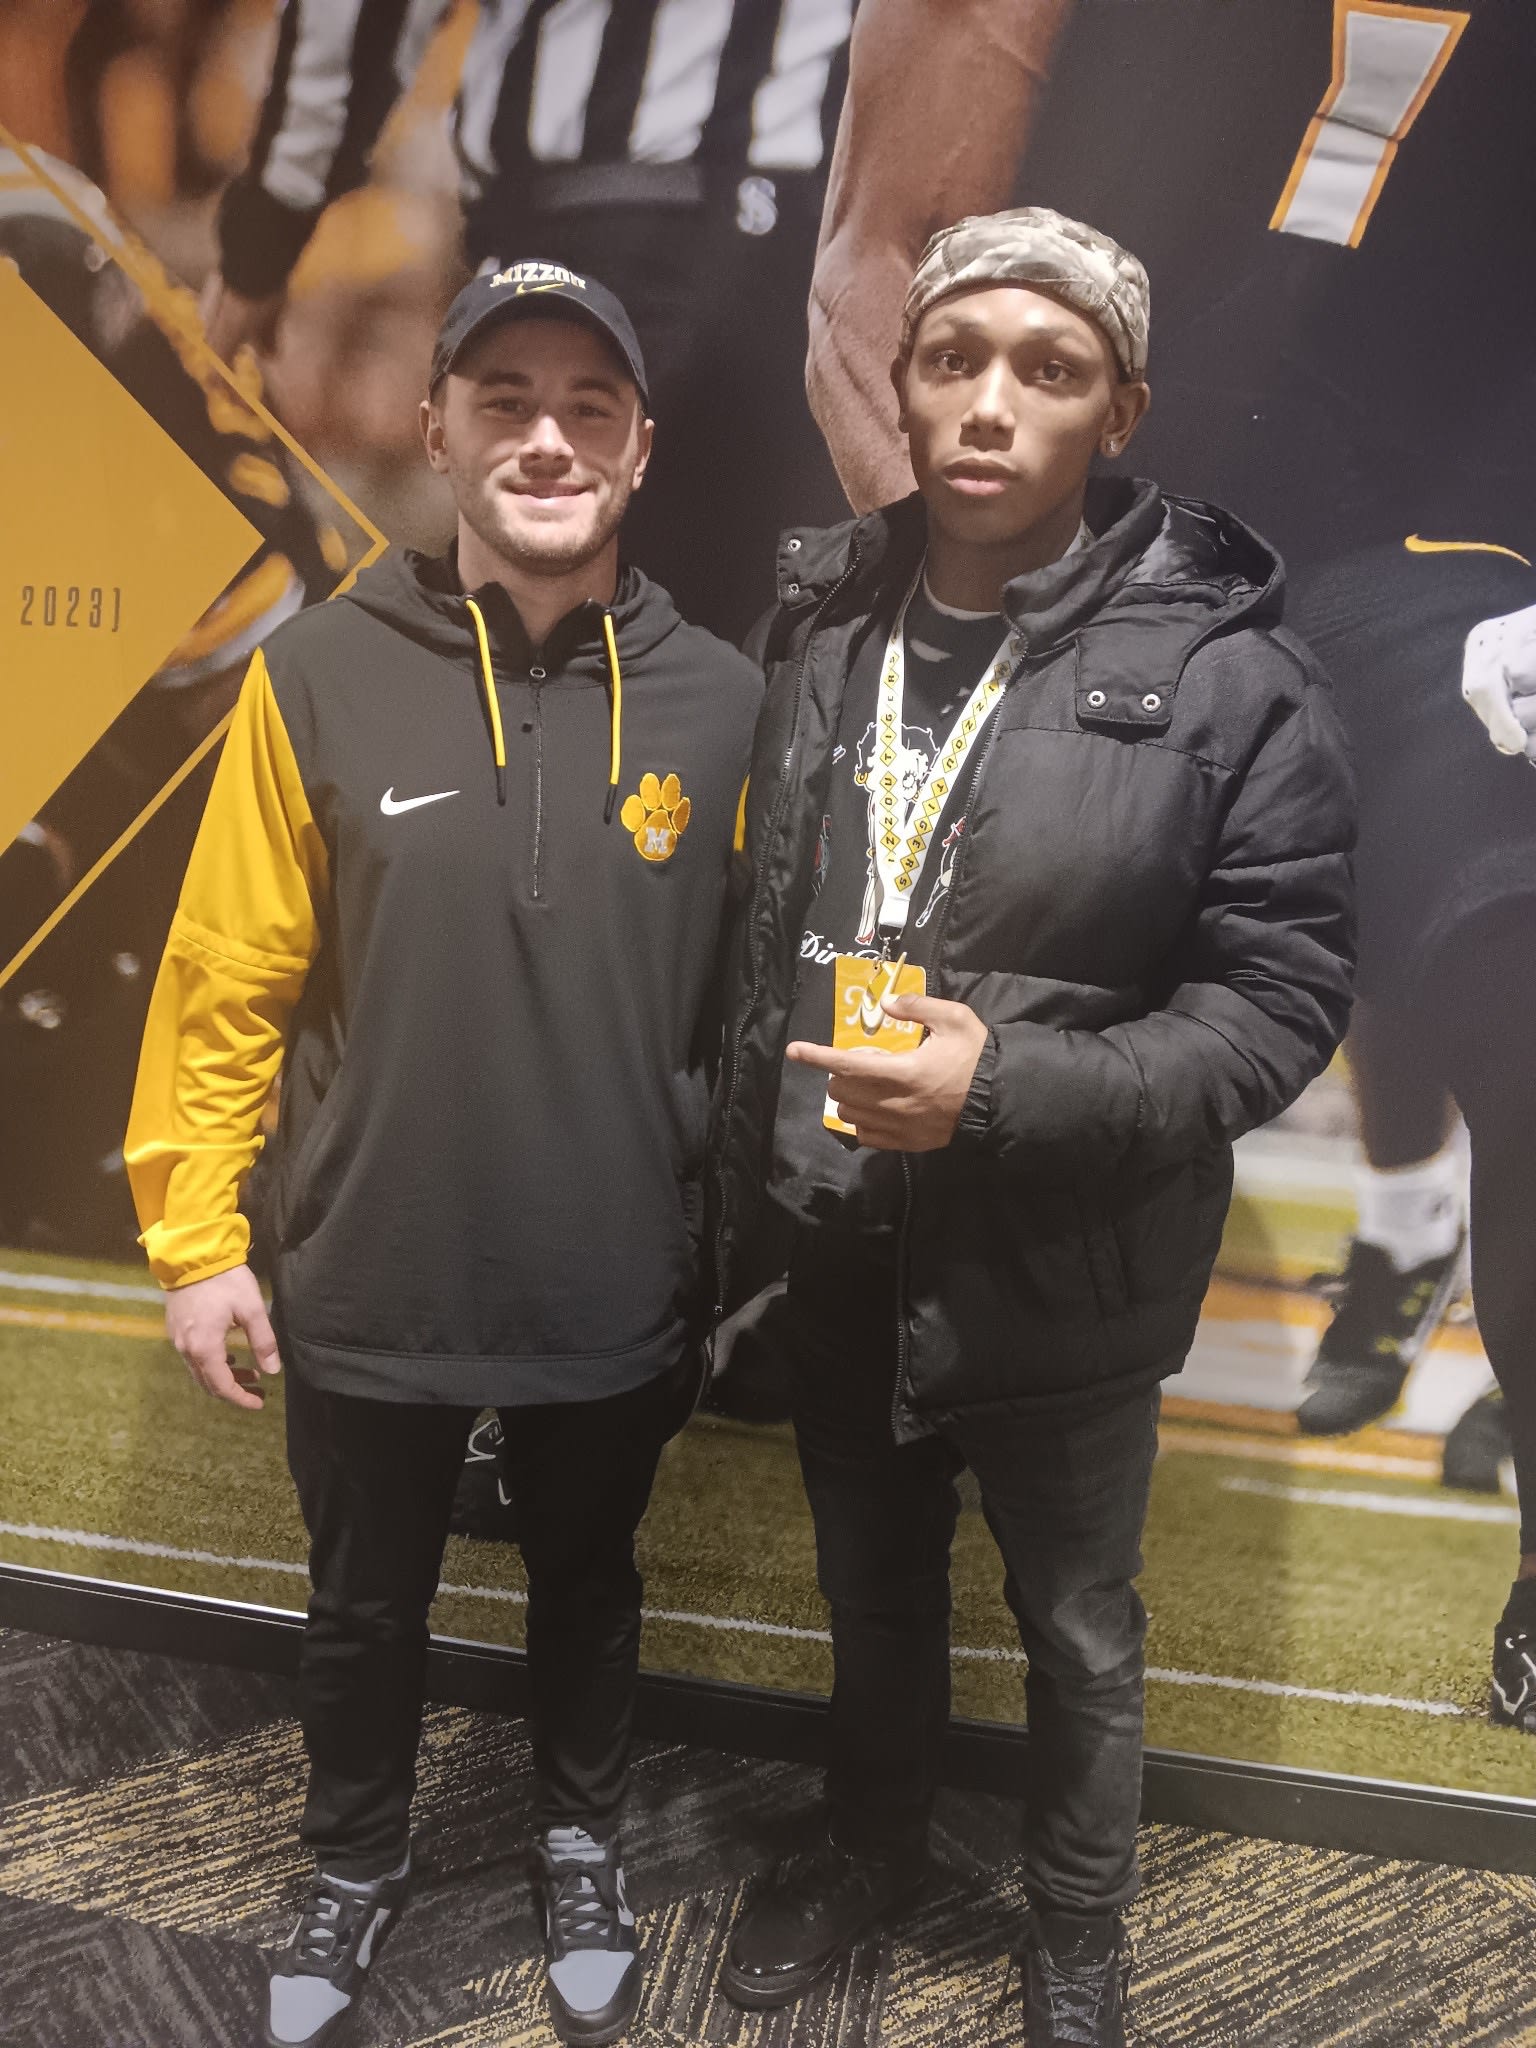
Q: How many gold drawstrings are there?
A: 2